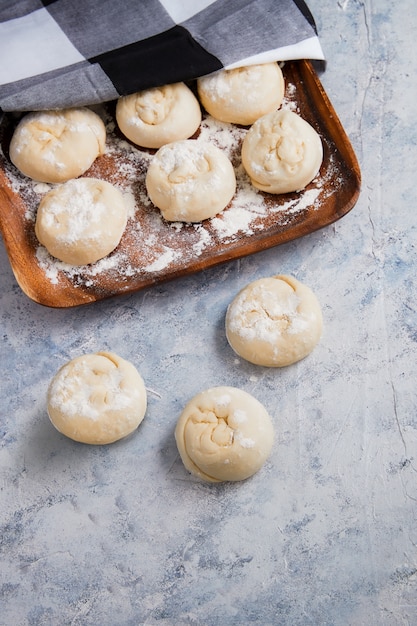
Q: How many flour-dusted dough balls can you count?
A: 9